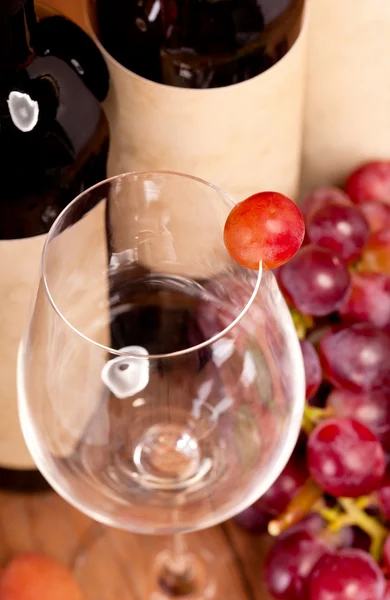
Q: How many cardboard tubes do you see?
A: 0